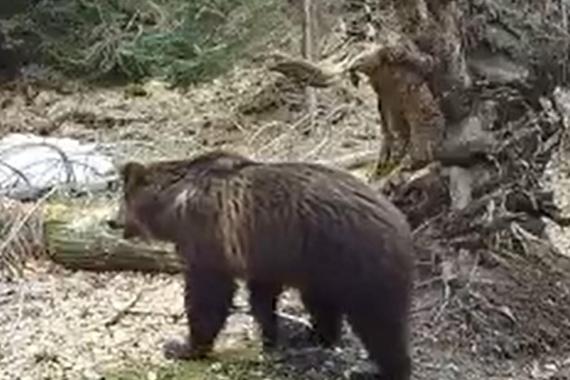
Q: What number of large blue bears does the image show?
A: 0